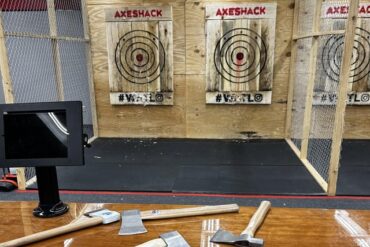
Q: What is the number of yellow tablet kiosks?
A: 0